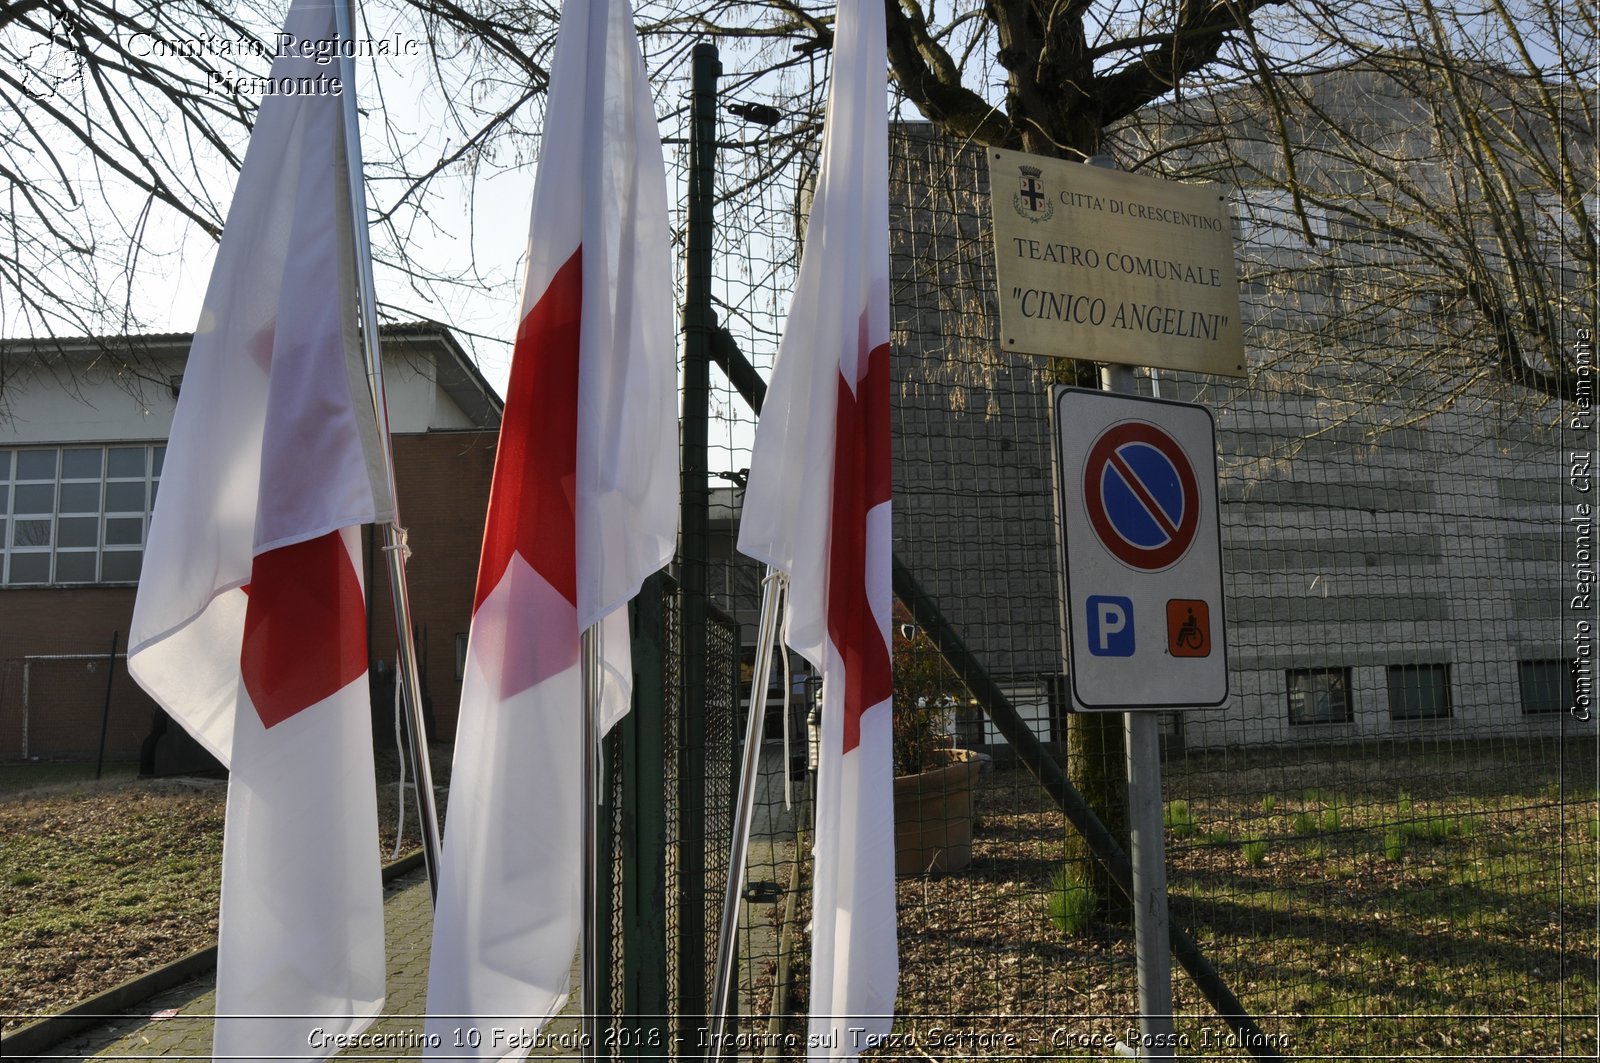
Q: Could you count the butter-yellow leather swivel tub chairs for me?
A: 0